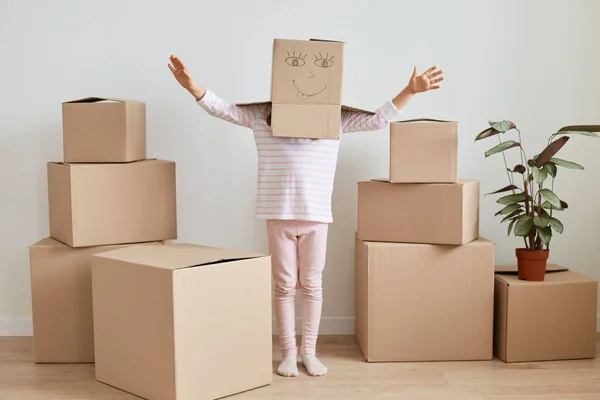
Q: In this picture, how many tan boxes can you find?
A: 9